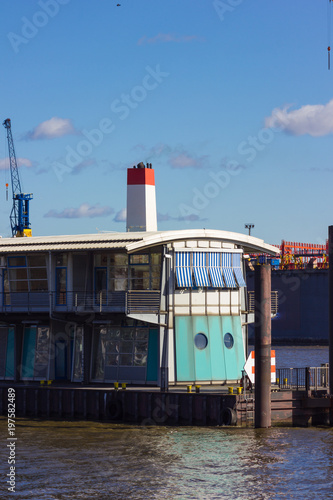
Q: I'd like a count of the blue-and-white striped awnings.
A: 5